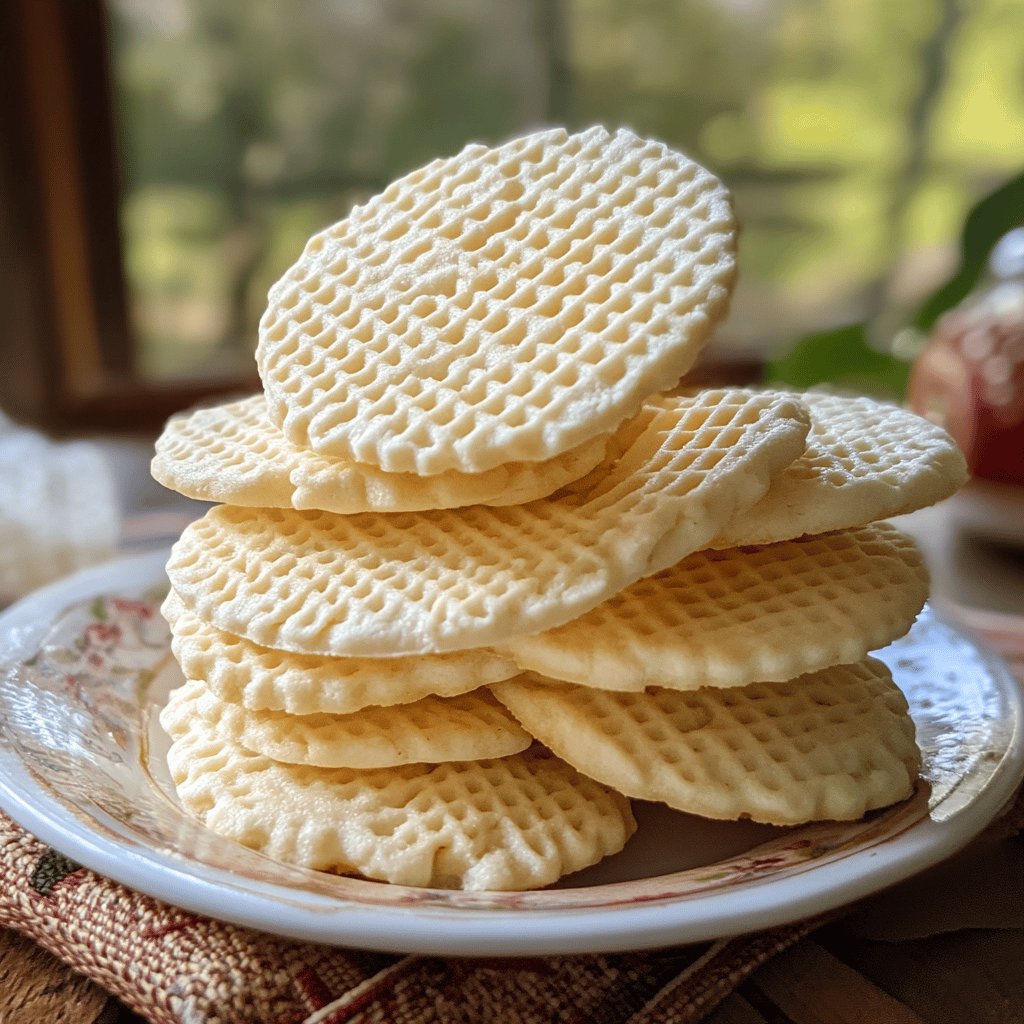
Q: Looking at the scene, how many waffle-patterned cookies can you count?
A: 9